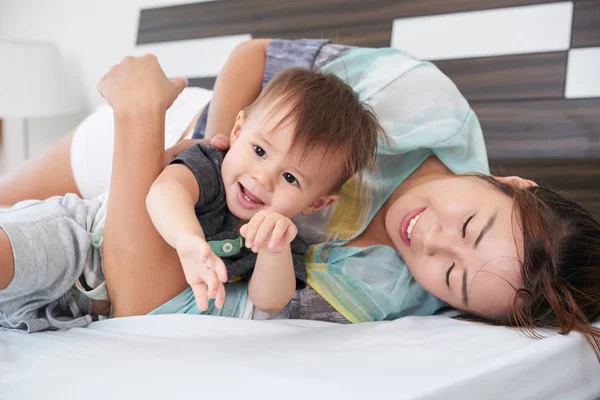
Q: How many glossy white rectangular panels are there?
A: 3